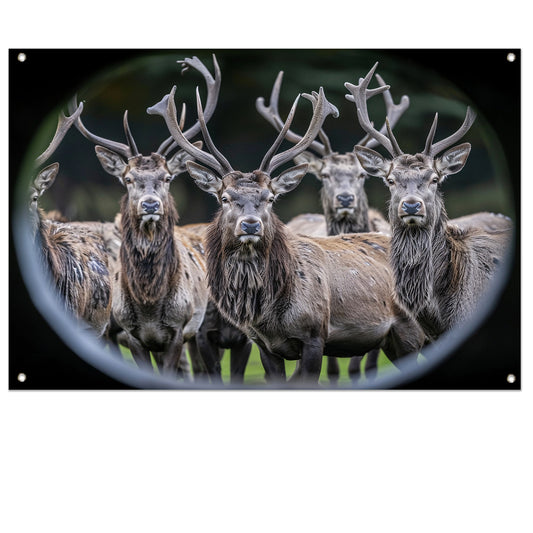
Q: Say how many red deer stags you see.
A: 5